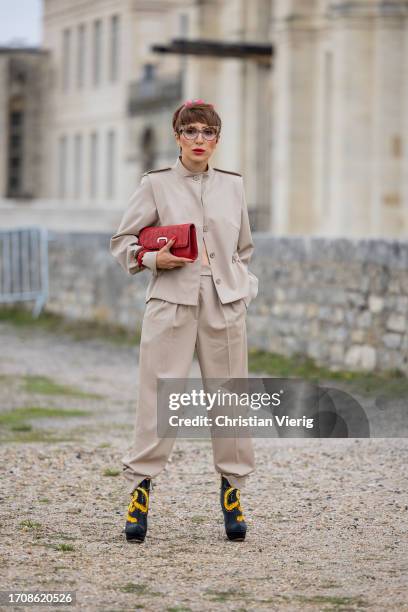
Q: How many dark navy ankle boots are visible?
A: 2